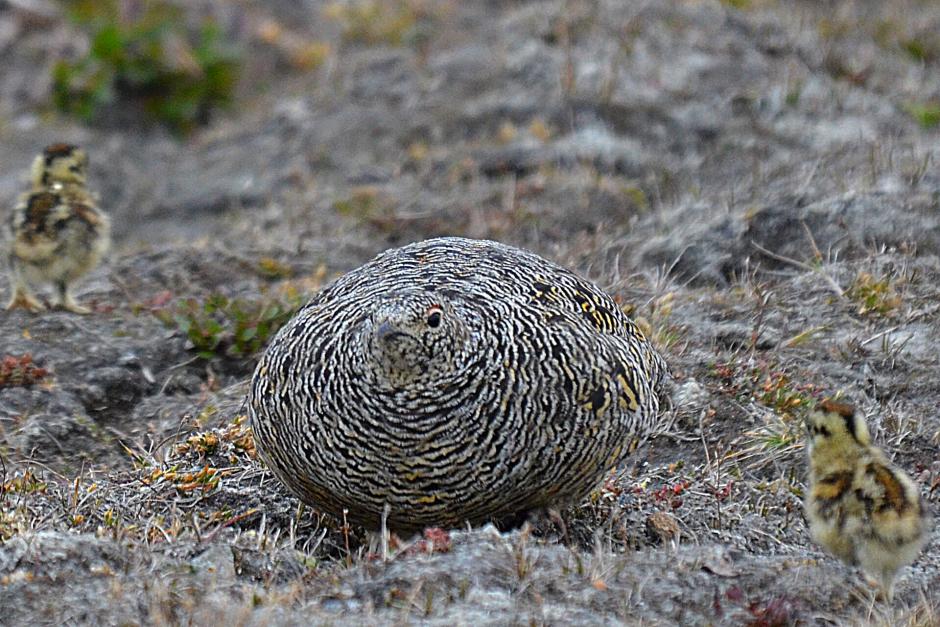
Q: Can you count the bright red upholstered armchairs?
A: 0